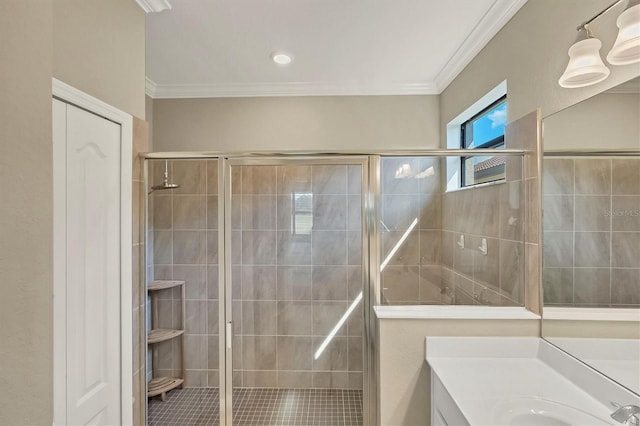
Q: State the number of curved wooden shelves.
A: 3